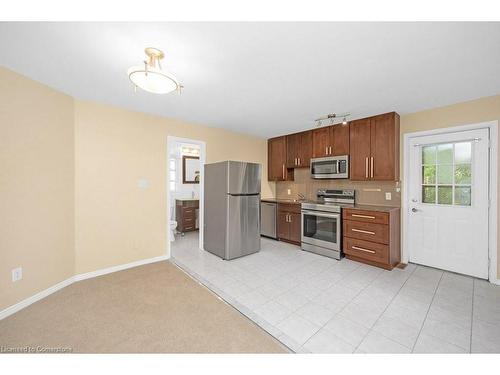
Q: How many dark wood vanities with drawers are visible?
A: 1